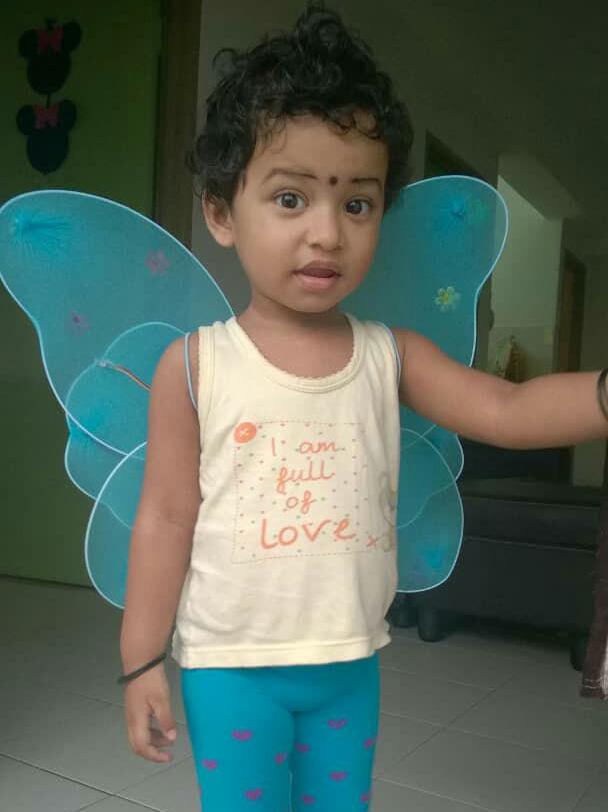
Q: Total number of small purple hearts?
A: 10